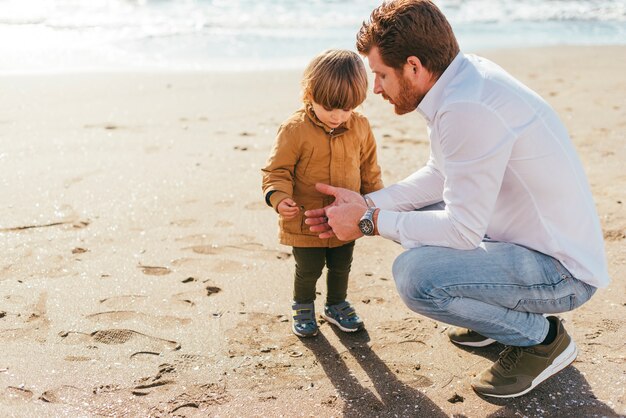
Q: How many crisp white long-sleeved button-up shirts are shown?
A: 1